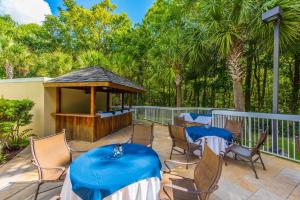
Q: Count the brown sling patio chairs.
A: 6